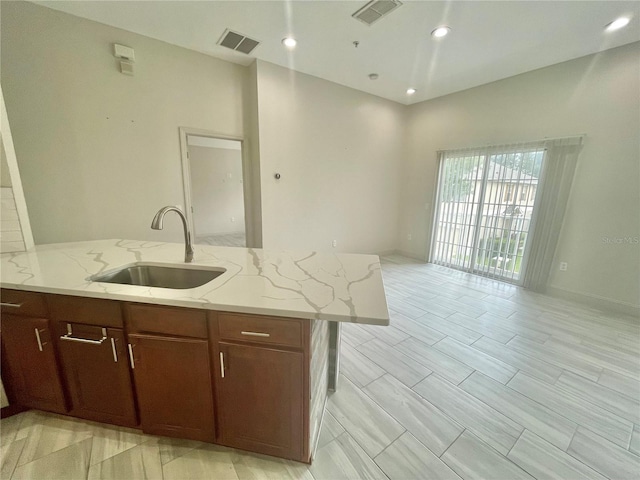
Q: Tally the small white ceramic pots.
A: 0